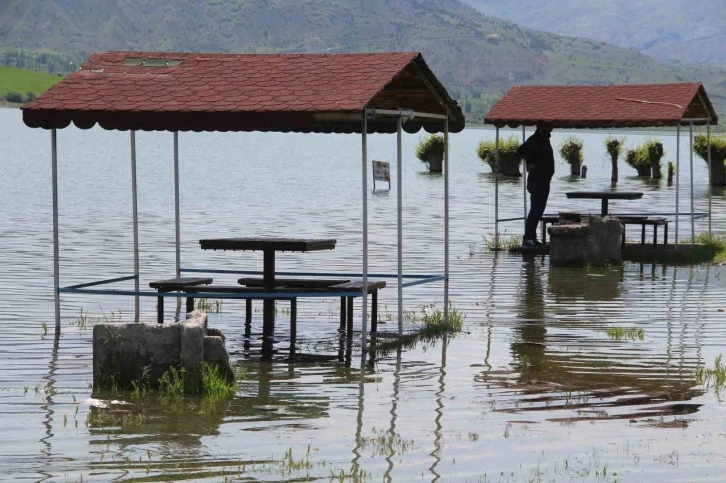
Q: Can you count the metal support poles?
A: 11